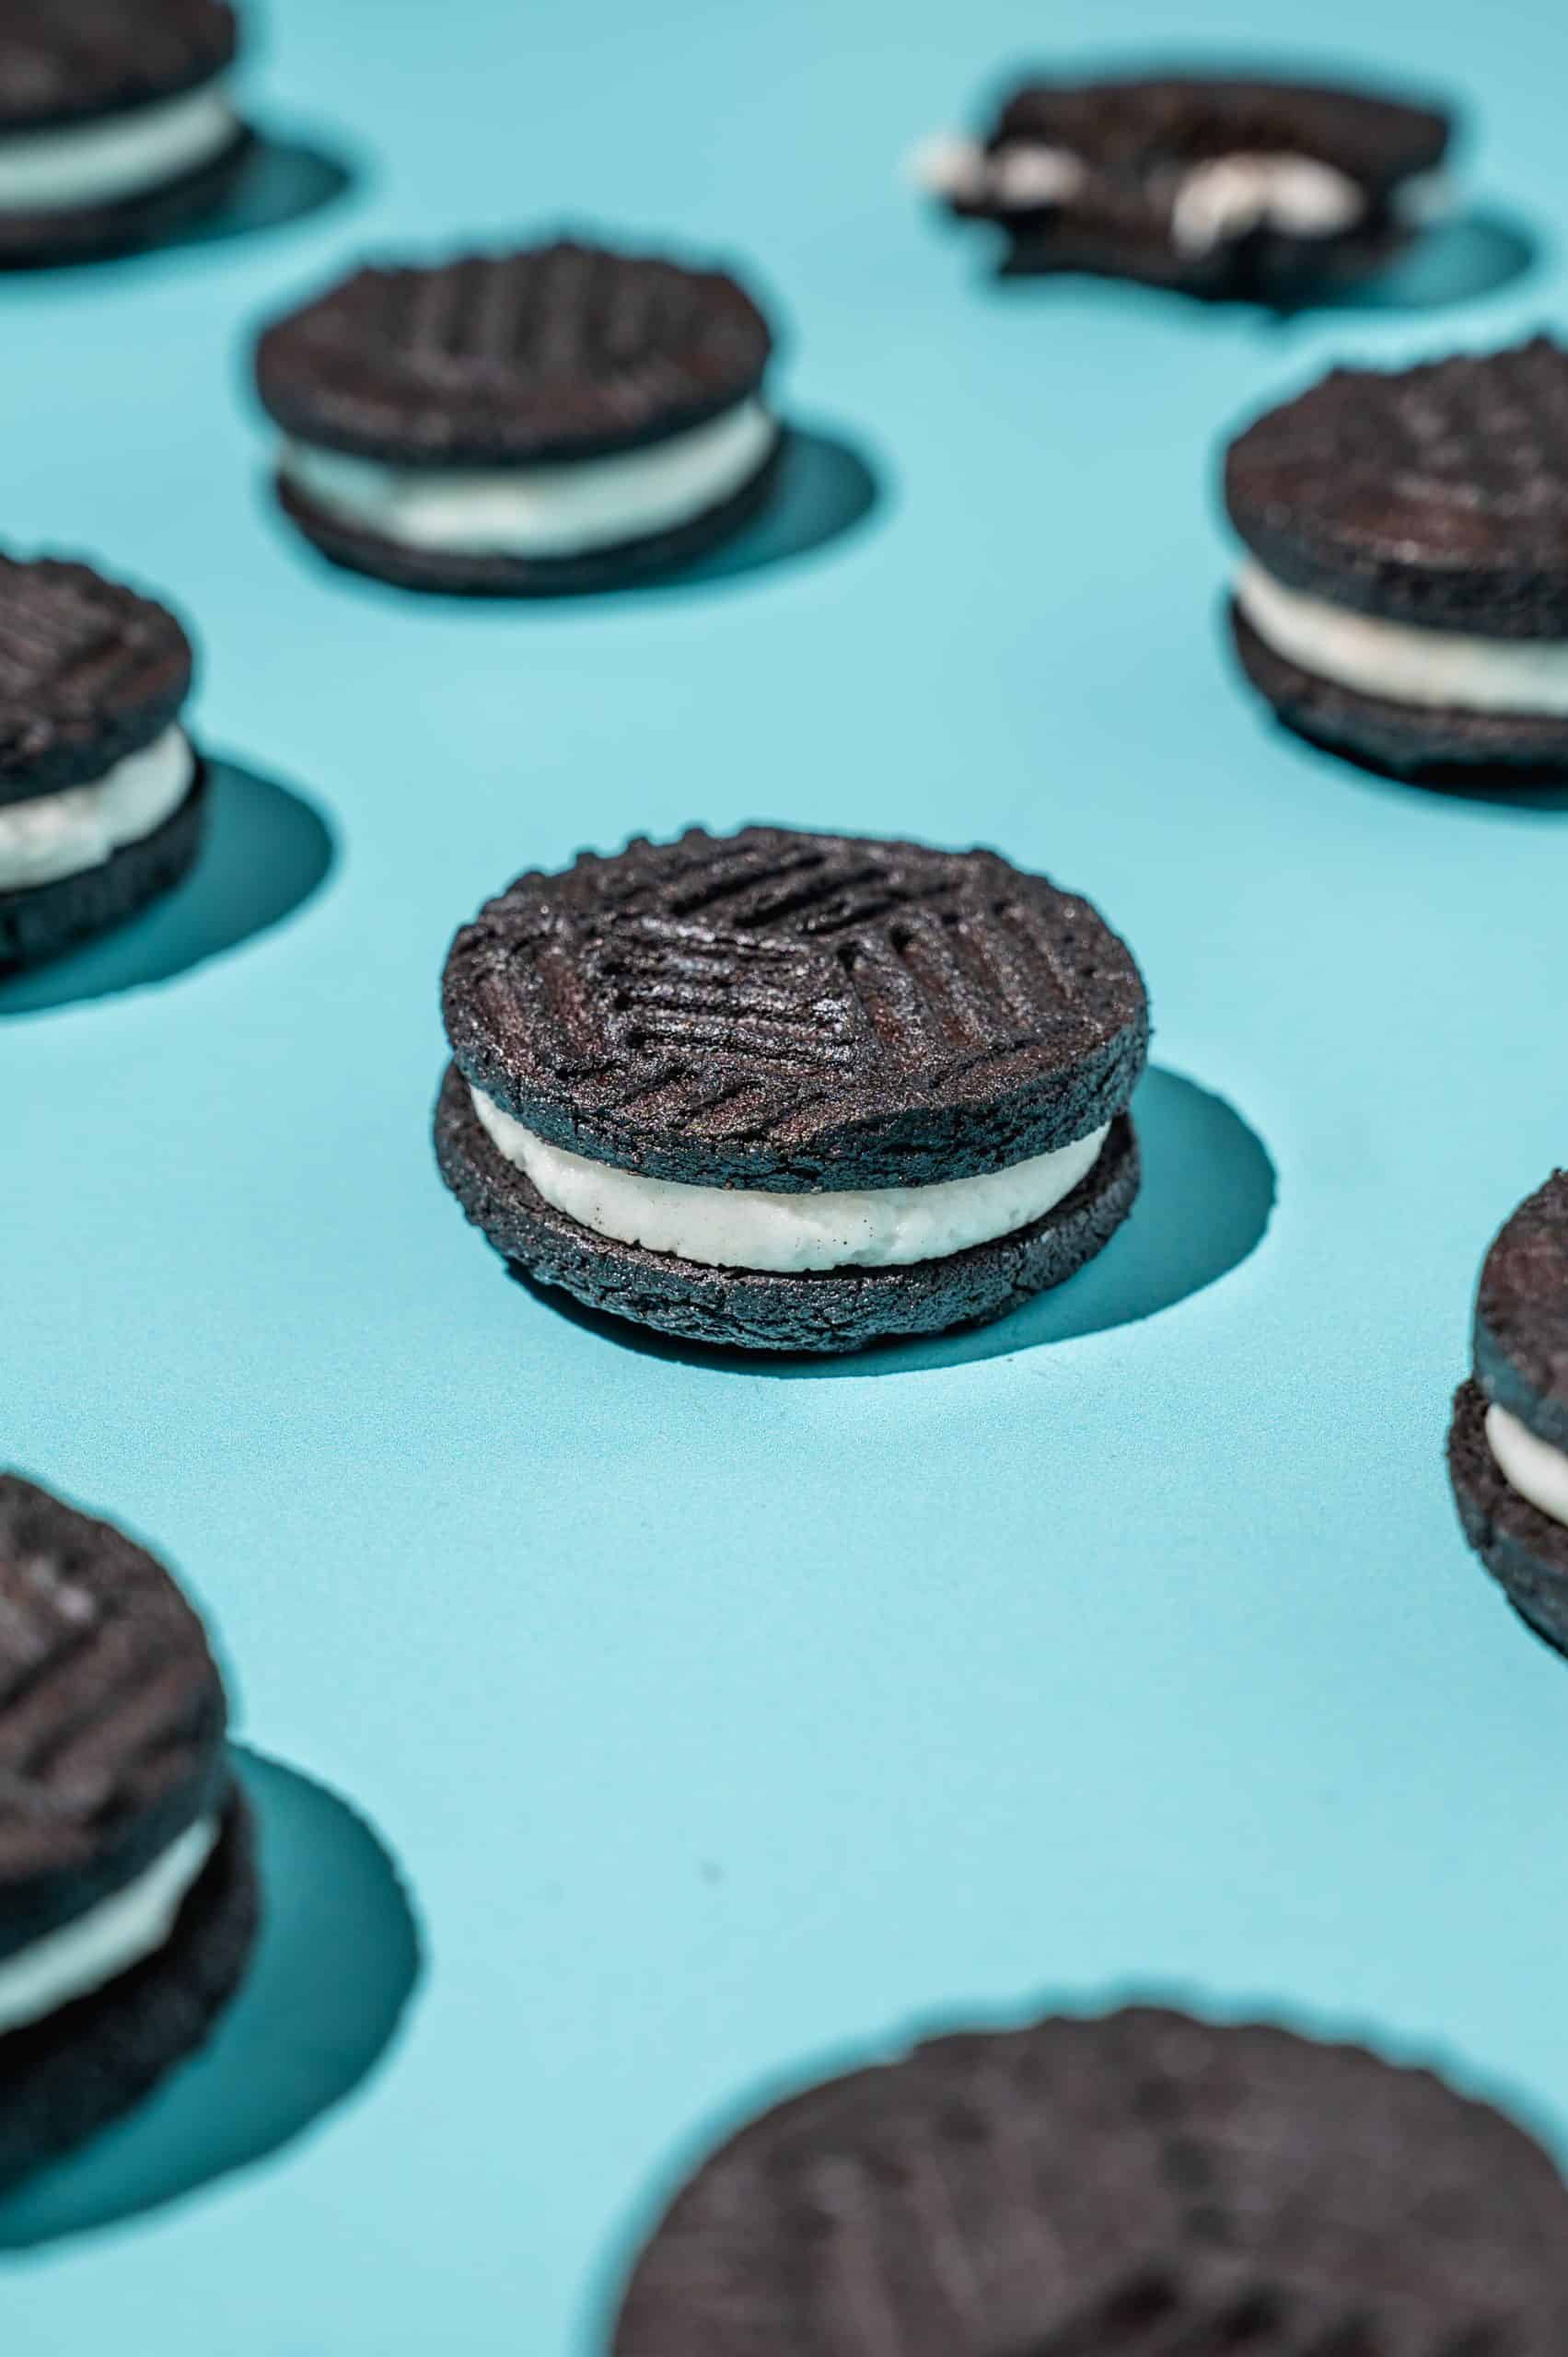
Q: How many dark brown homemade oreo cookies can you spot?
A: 9